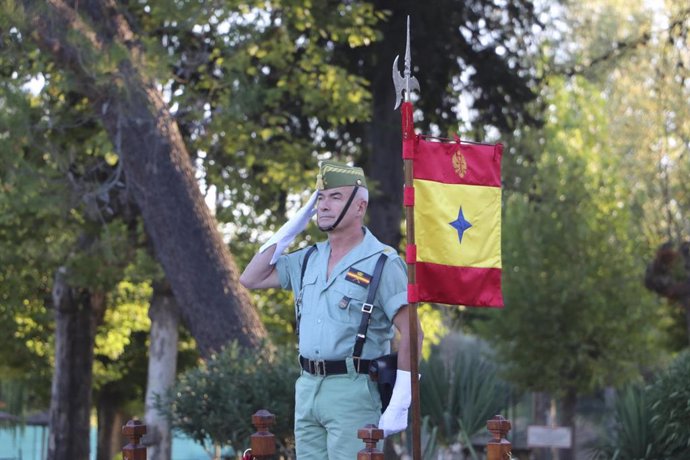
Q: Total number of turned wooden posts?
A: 4